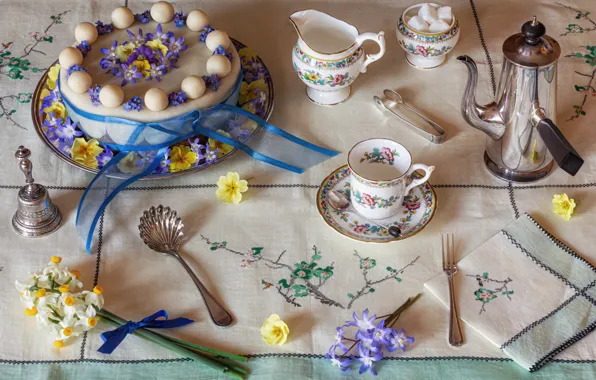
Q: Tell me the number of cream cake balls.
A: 11